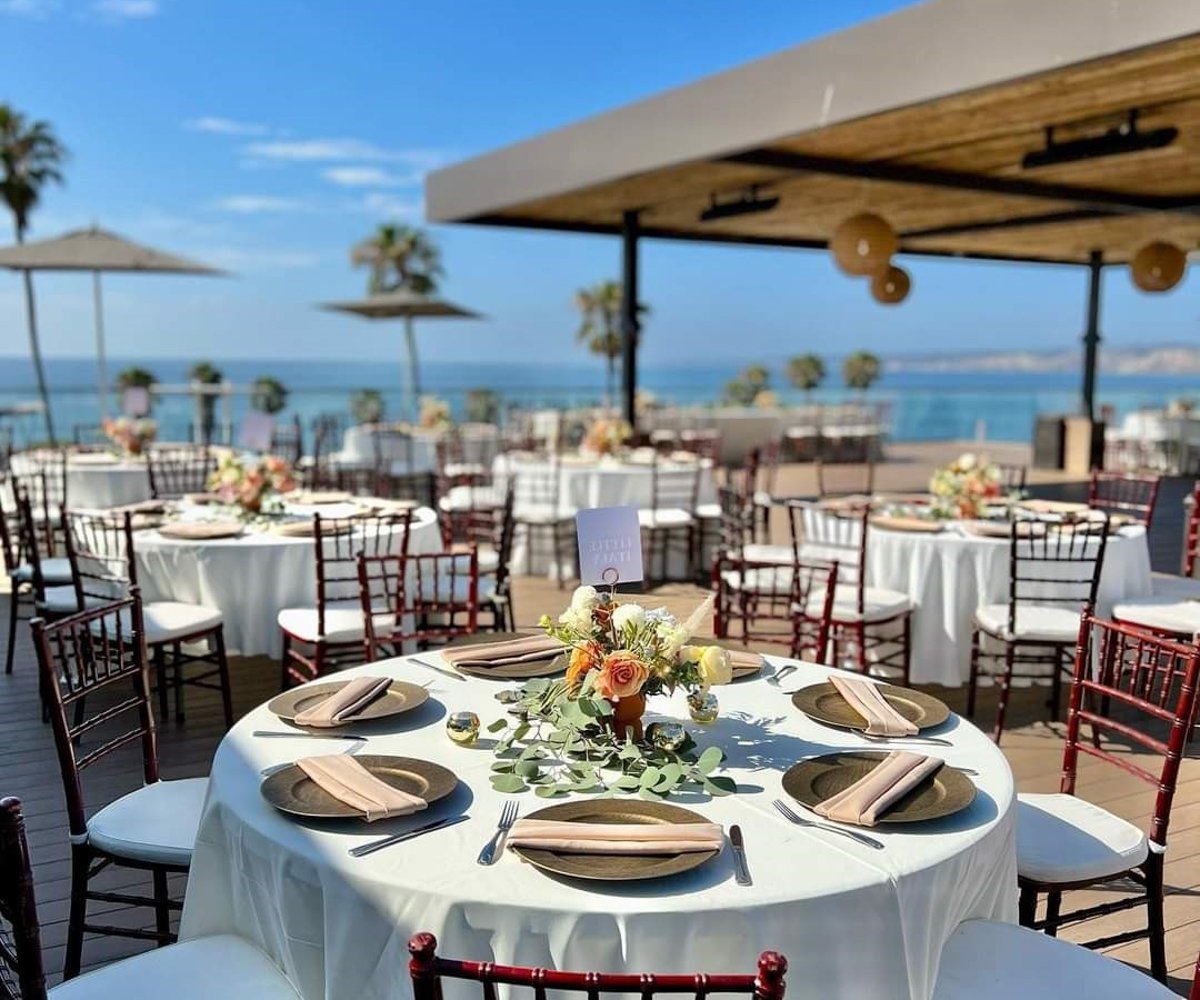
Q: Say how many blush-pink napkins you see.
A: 7